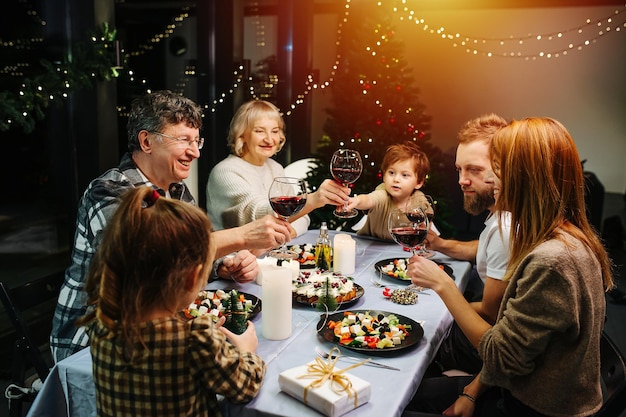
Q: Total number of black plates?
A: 5